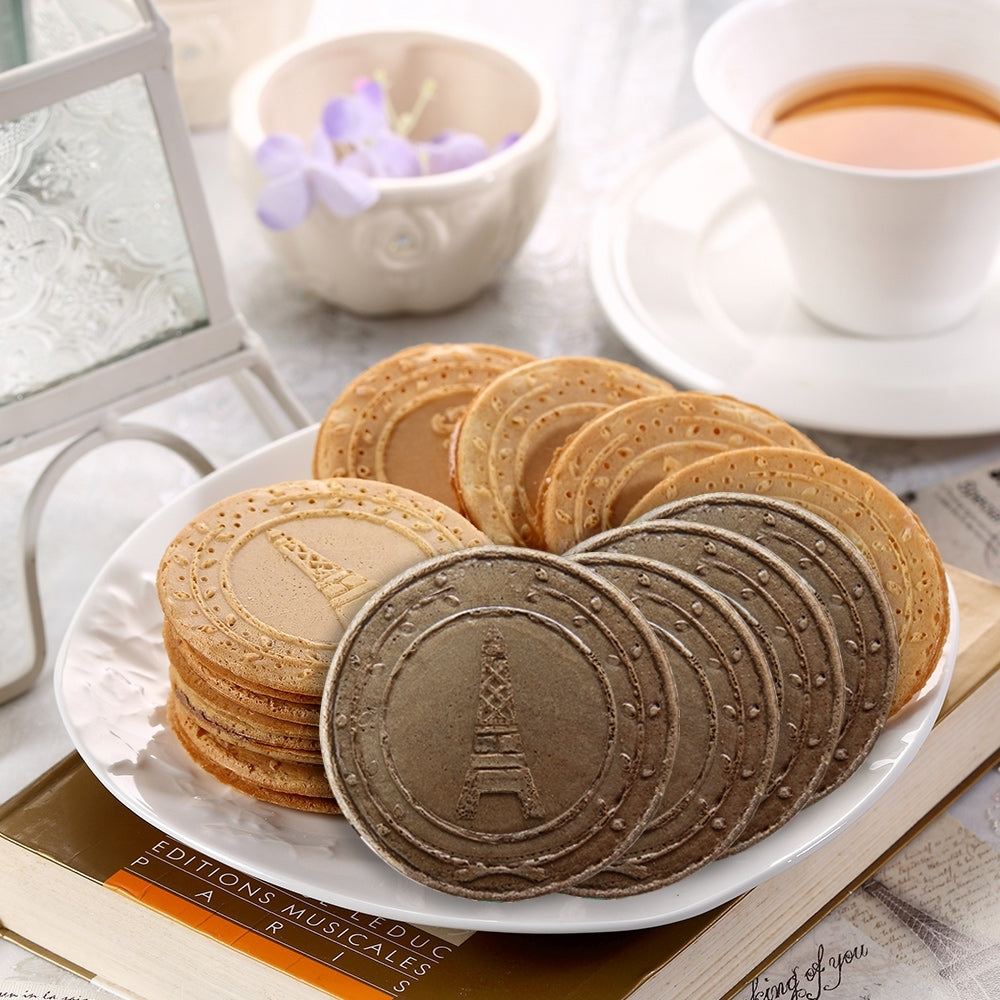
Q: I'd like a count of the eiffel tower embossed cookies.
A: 2